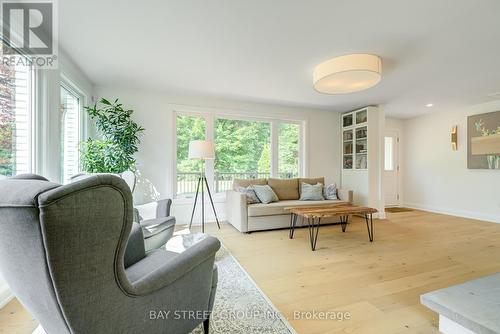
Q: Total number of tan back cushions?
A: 3